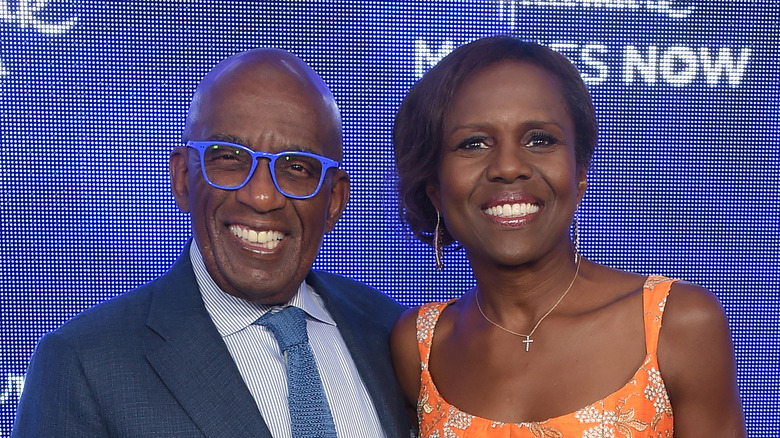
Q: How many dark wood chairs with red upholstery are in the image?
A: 0